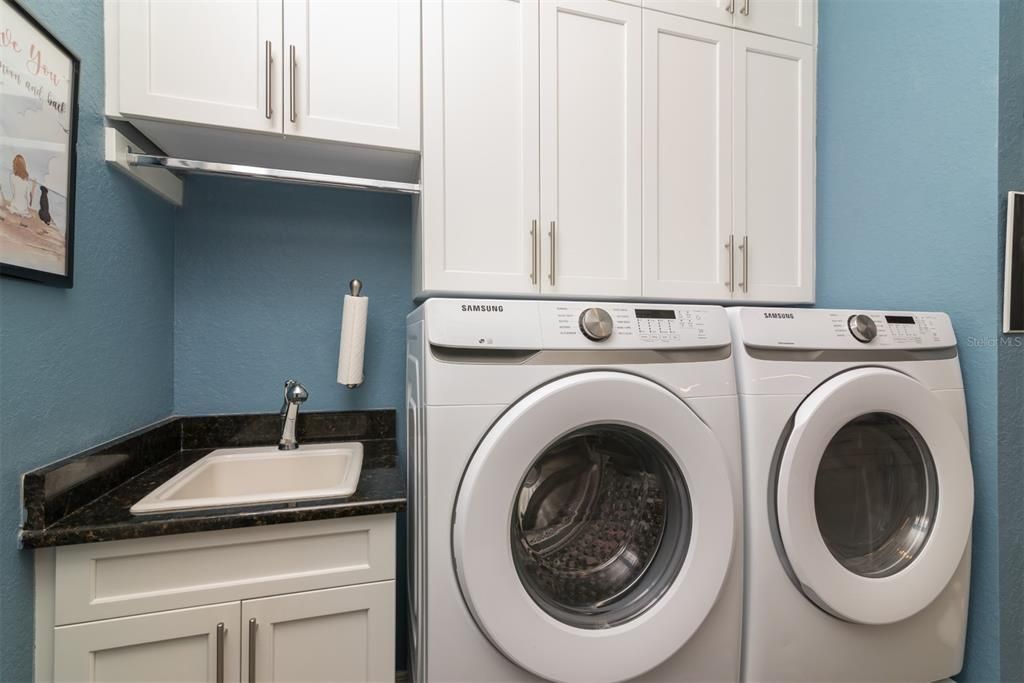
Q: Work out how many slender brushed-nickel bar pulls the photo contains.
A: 10